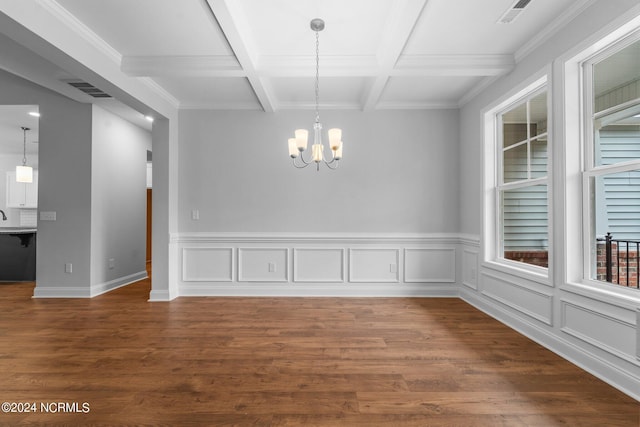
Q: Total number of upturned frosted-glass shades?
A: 5